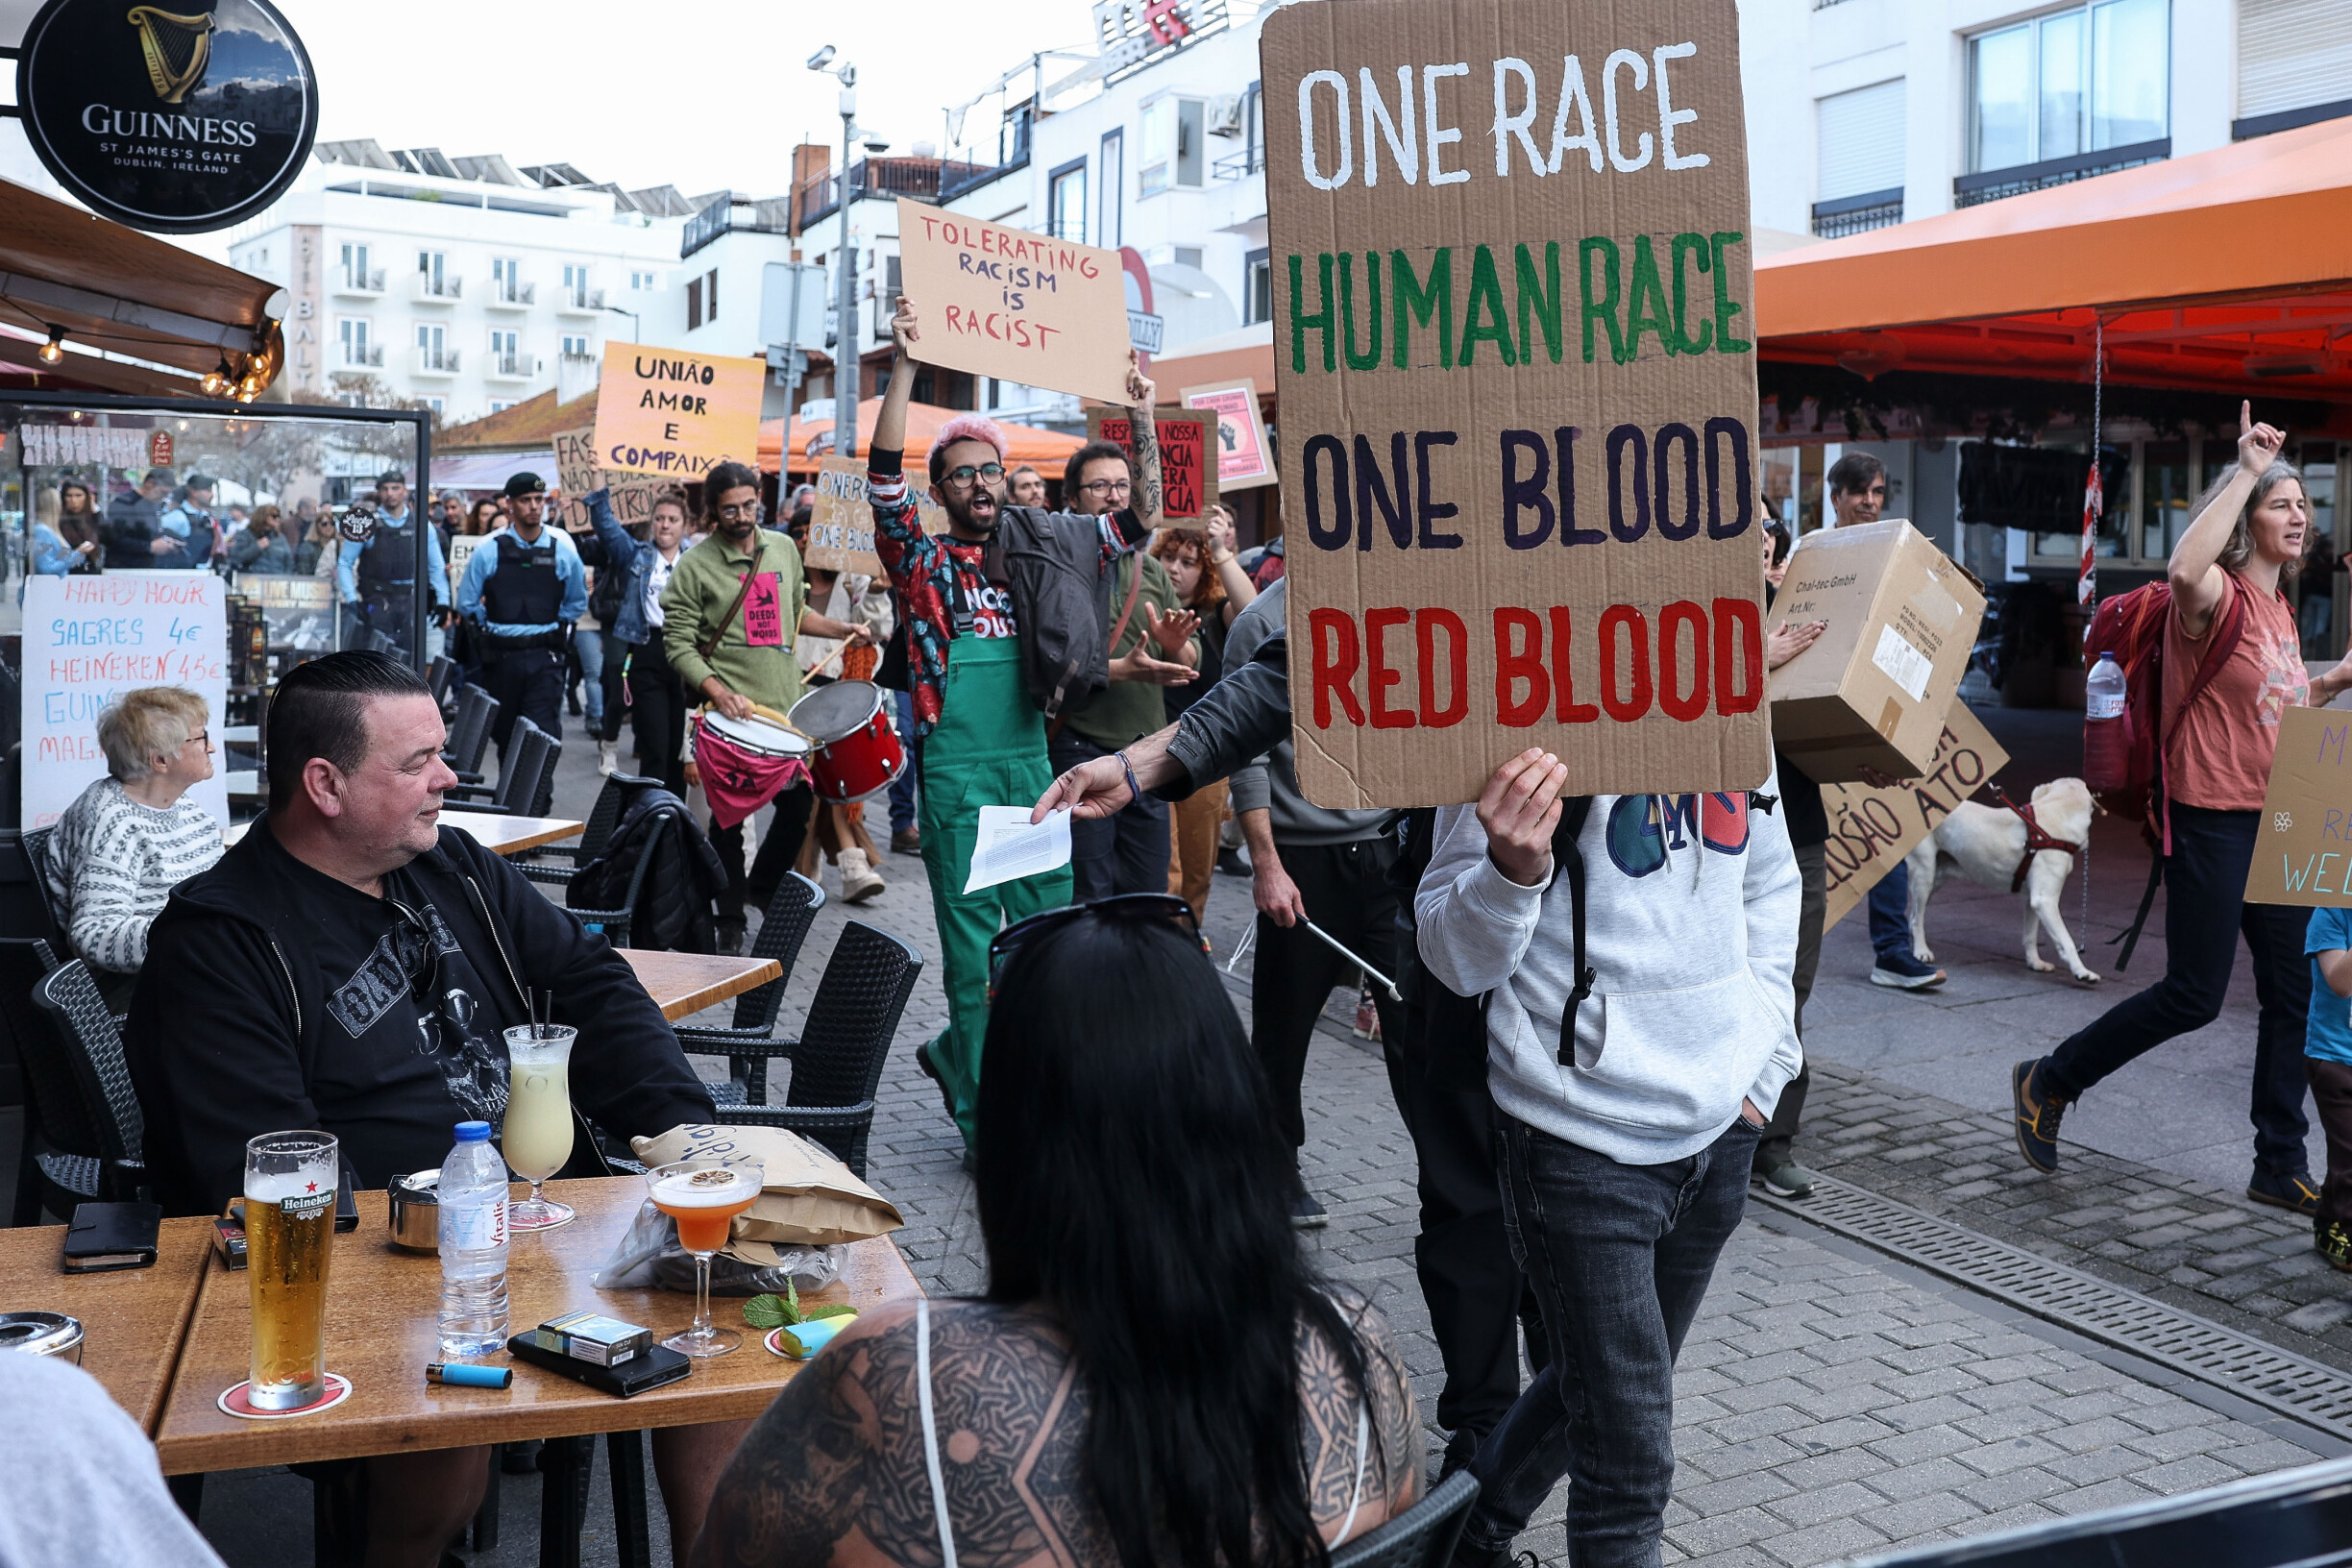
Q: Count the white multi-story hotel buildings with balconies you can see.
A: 1